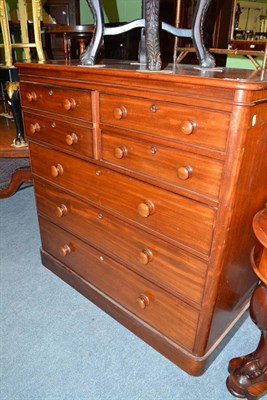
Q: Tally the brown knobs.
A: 14